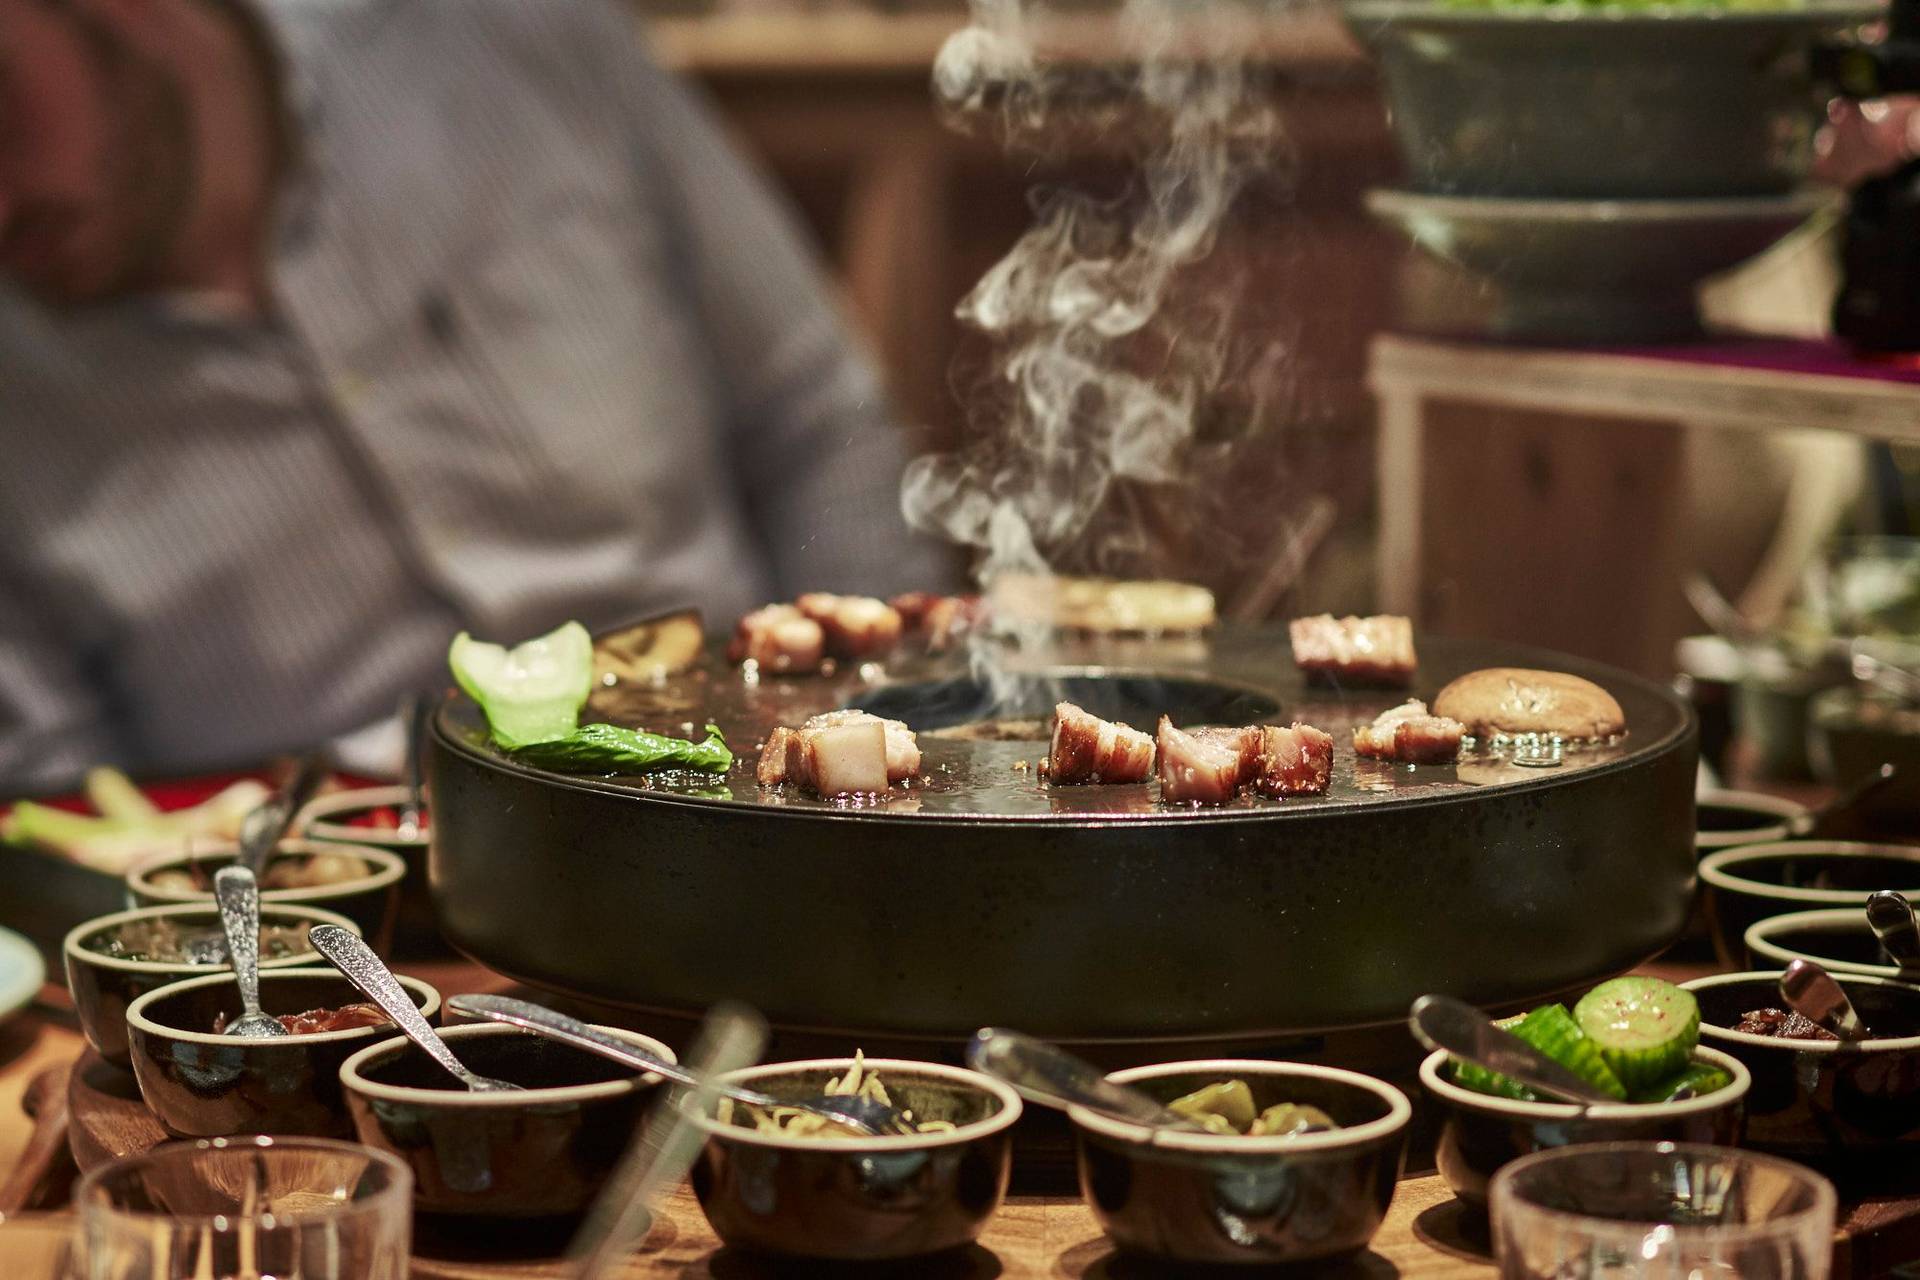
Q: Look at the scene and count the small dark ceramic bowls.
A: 12